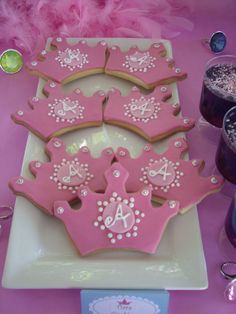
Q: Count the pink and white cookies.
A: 7